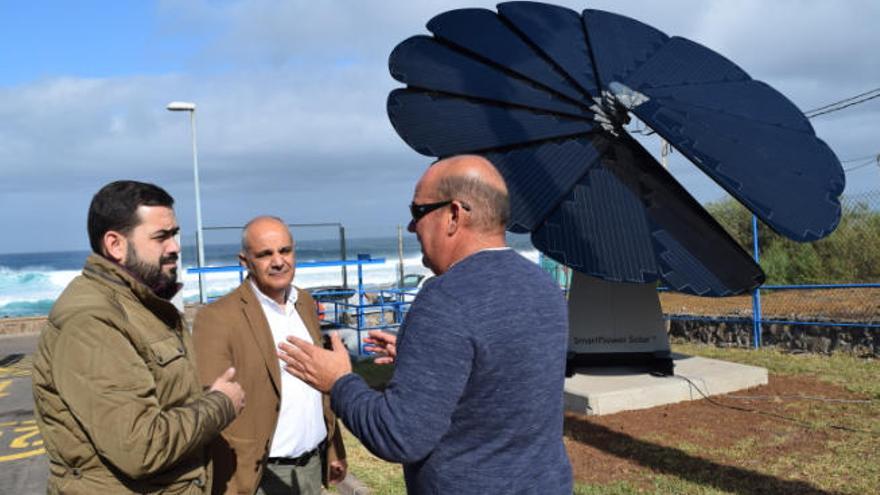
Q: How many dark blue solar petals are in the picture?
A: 12